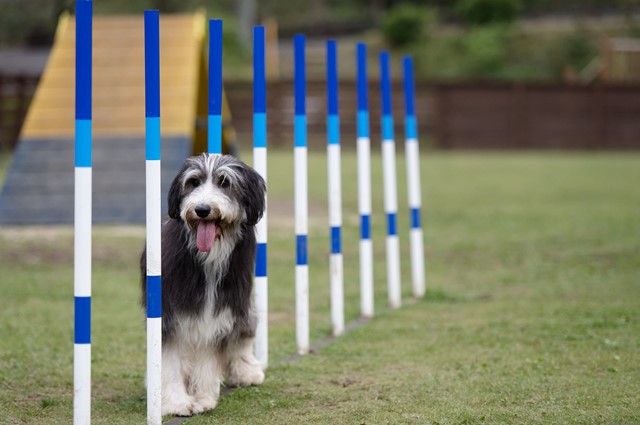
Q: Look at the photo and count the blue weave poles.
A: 9